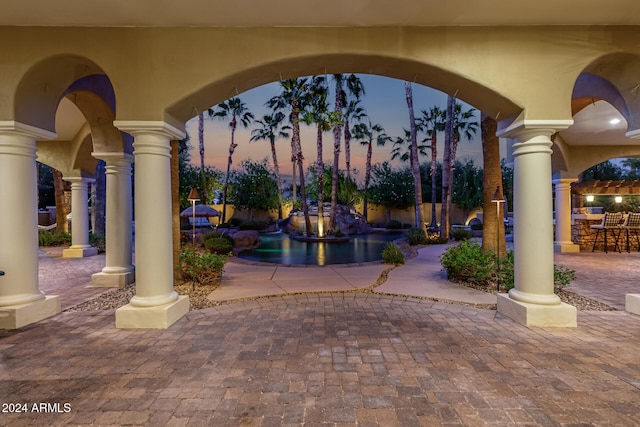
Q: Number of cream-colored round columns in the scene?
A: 6